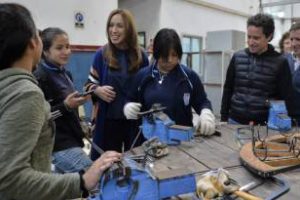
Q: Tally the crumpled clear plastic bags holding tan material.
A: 1